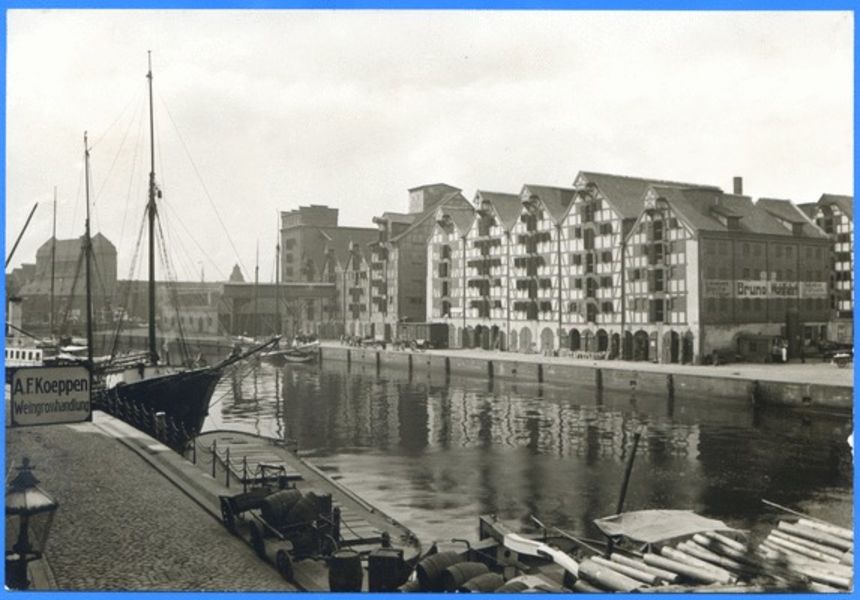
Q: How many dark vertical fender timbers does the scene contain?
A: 10